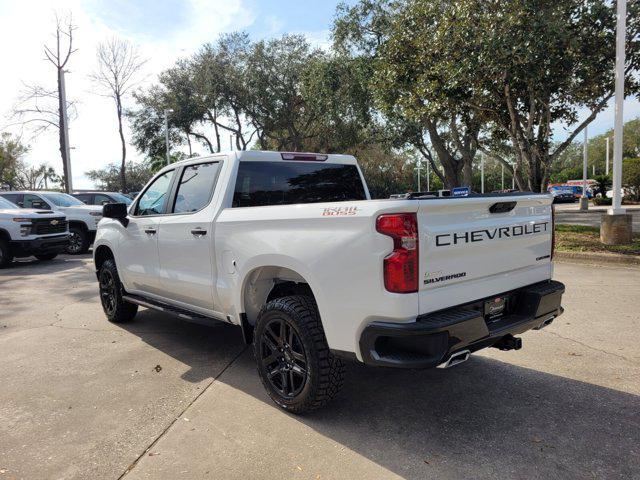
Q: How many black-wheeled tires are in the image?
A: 2